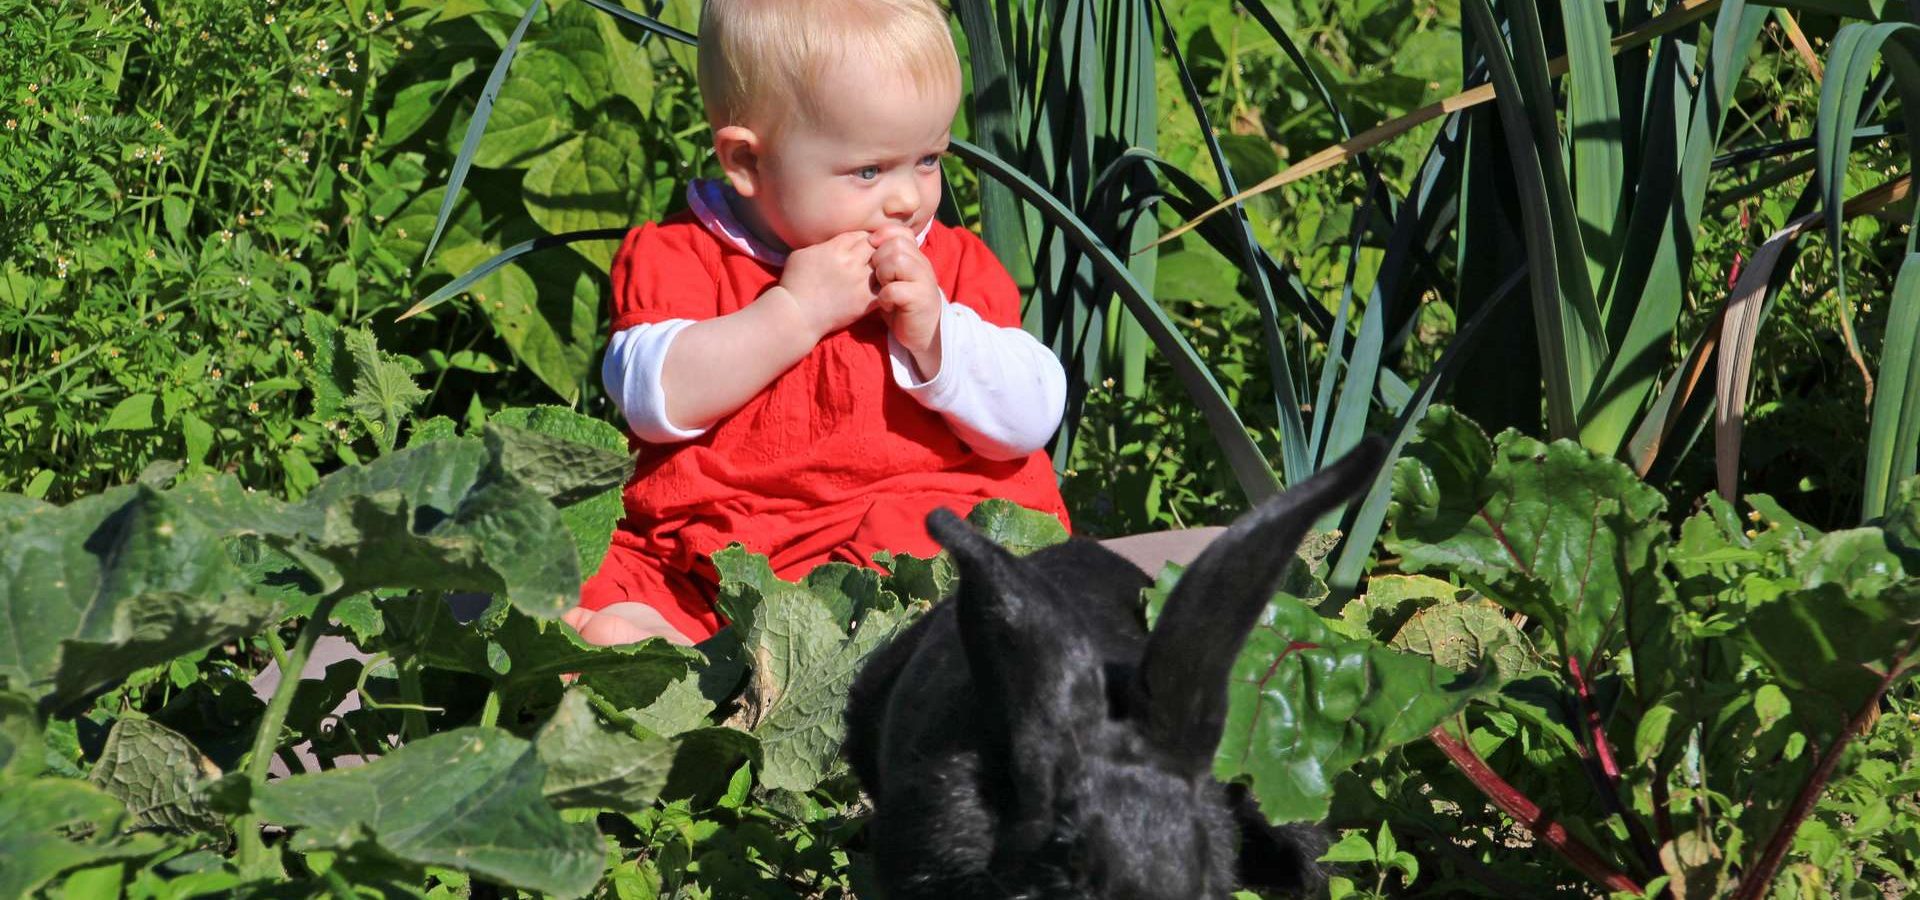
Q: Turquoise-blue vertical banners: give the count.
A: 0